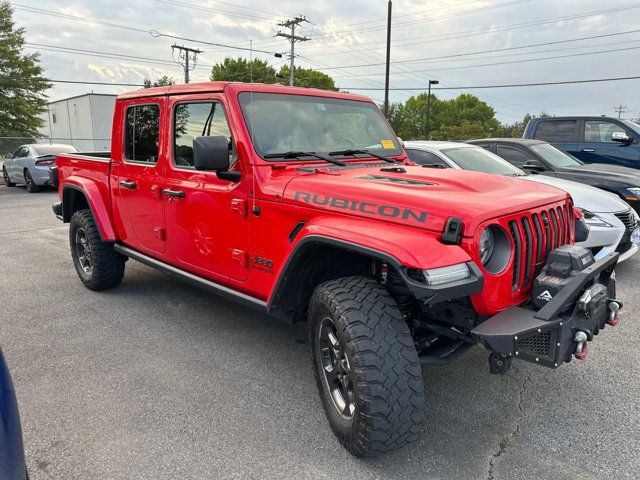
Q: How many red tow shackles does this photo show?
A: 2